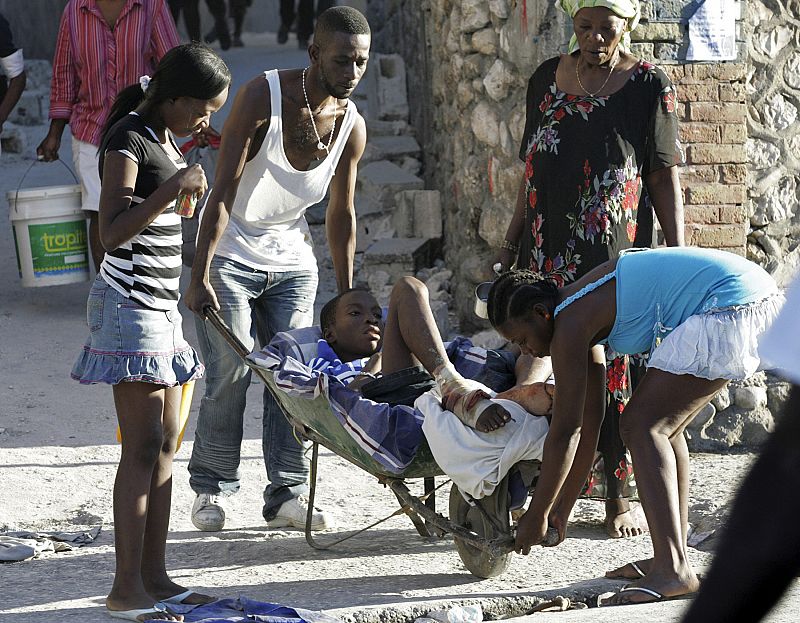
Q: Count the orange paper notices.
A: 0